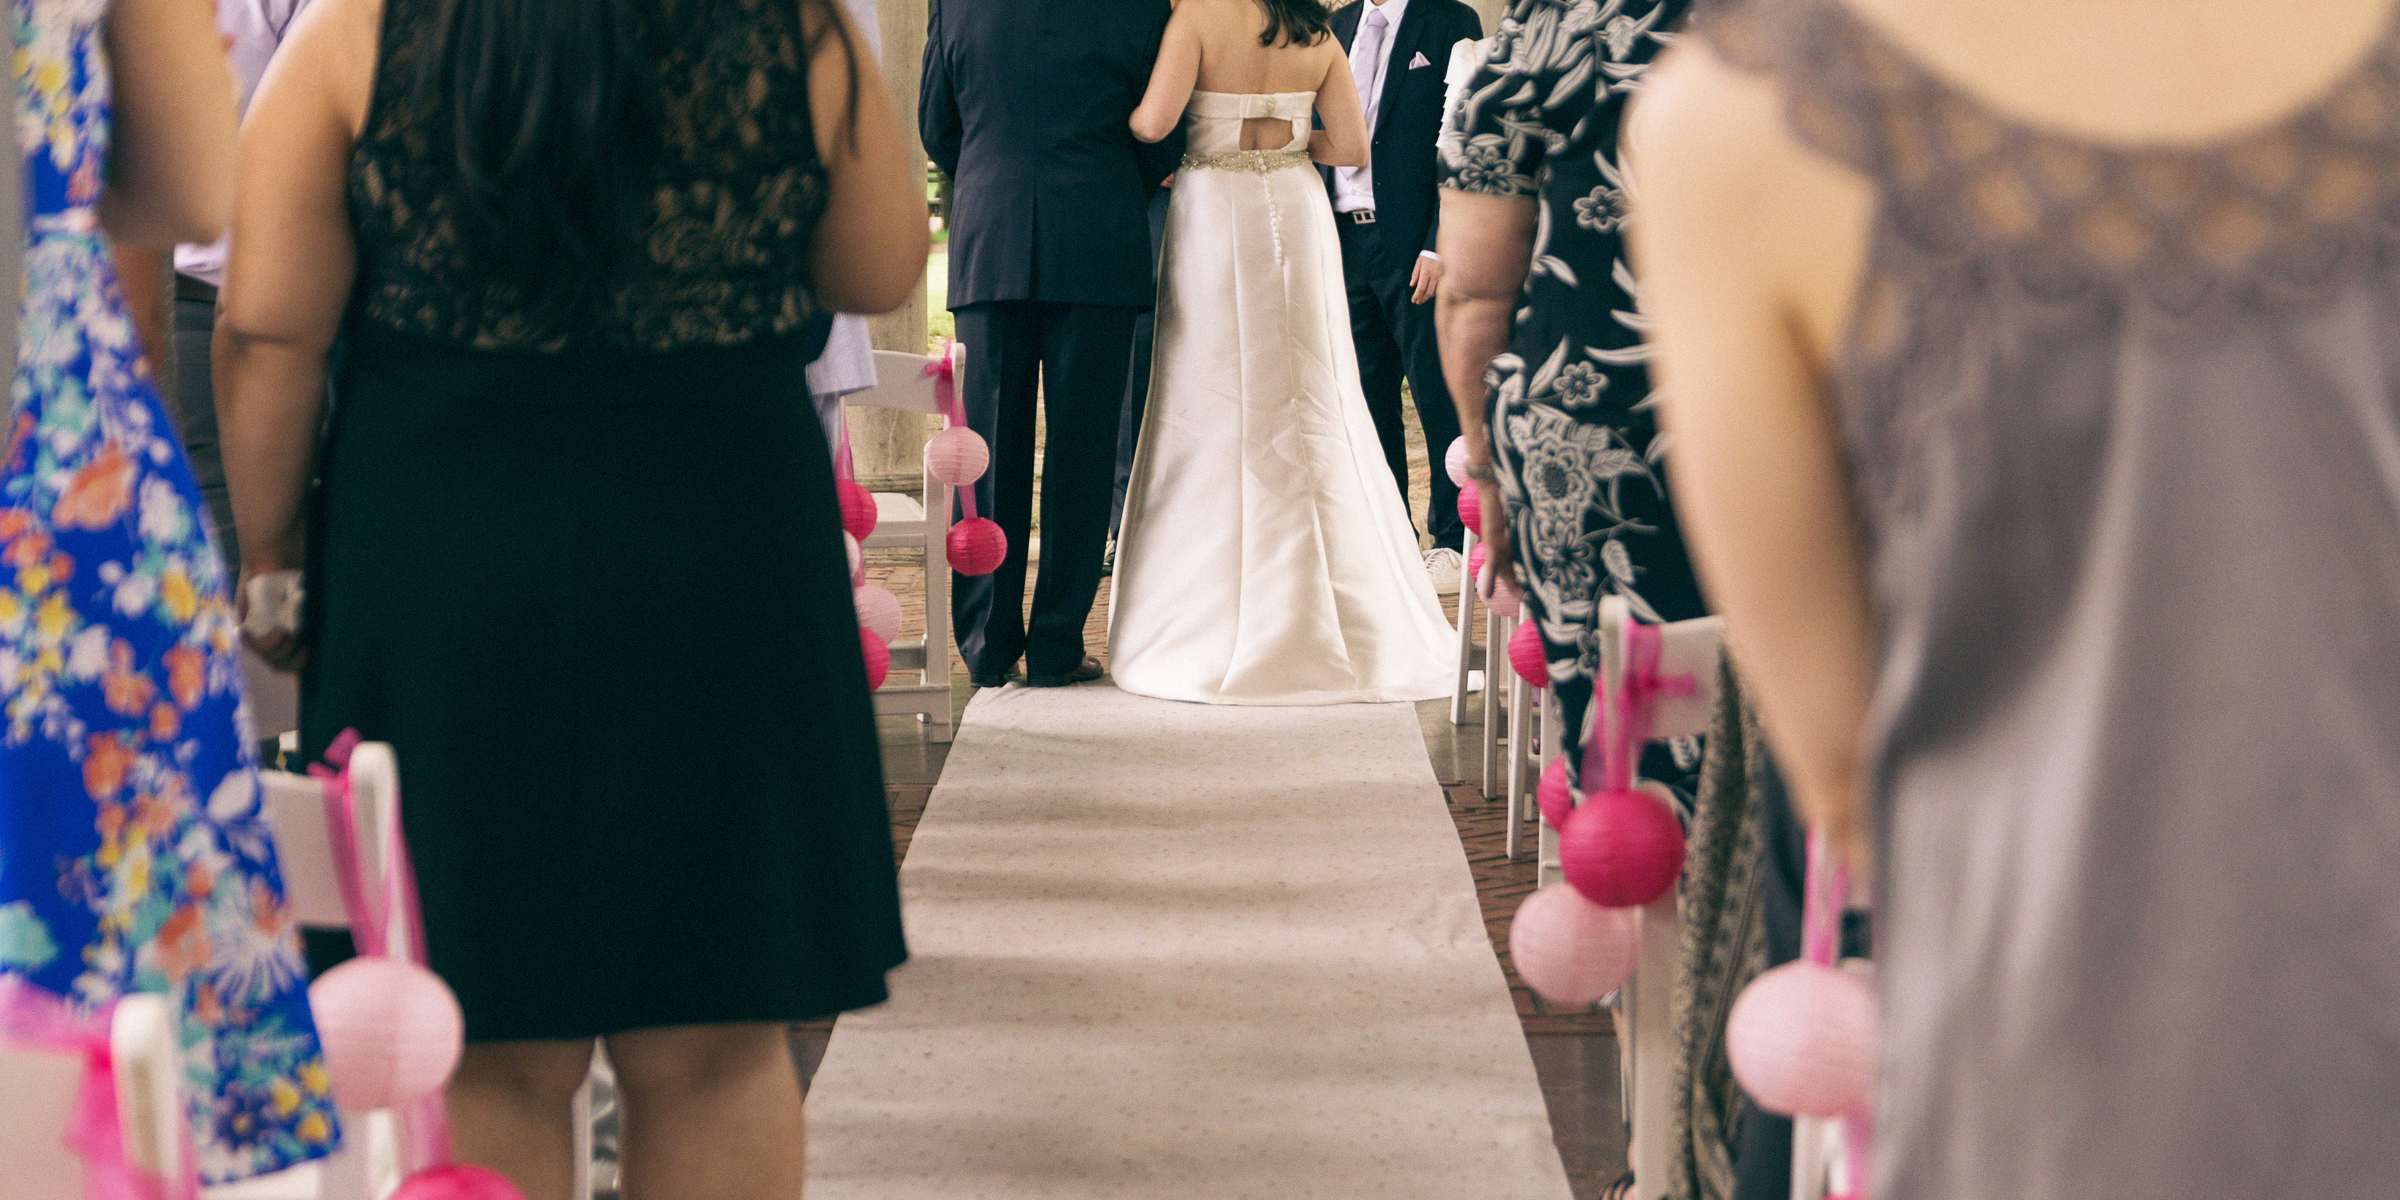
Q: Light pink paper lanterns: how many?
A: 8